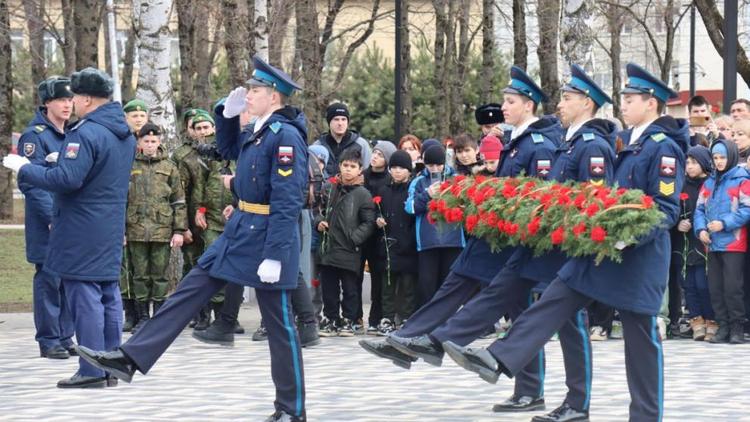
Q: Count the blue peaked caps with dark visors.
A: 4